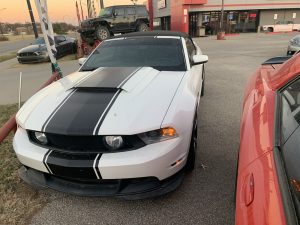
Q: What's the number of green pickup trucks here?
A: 0